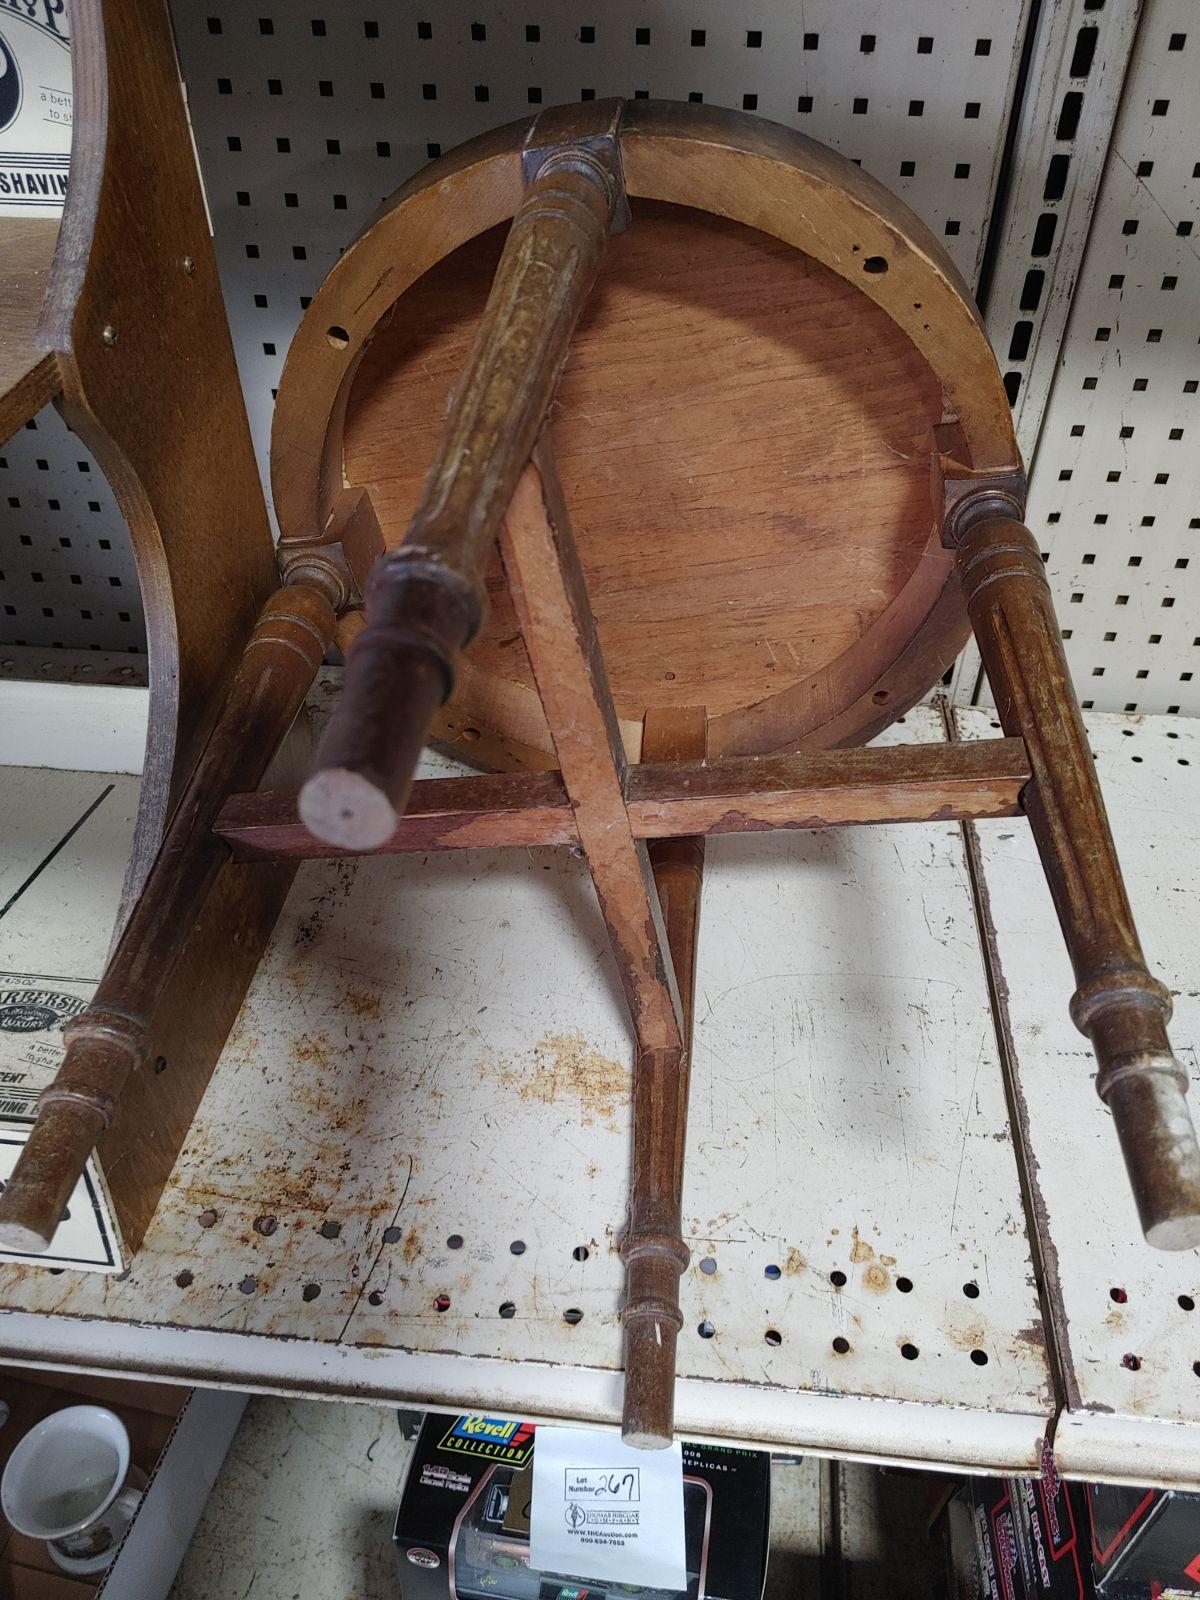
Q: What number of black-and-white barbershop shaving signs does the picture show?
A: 2